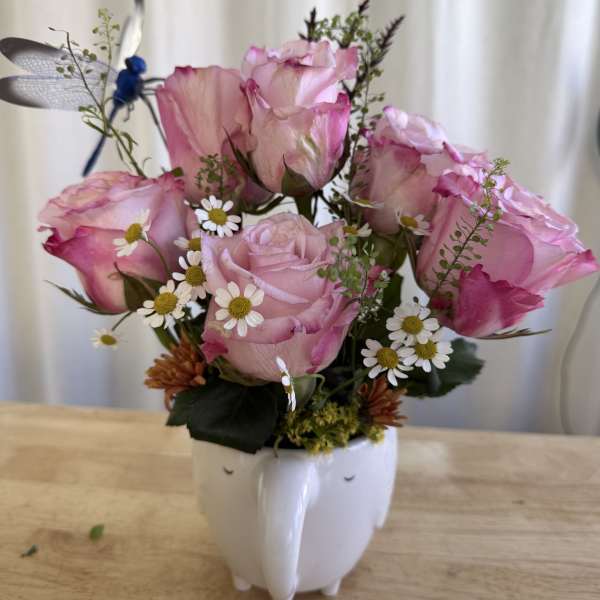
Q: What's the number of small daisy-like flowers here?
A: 14